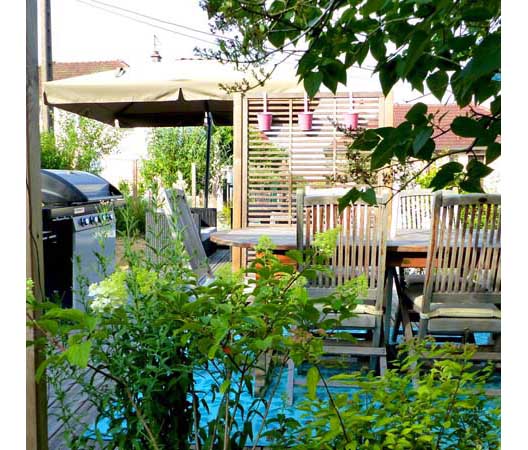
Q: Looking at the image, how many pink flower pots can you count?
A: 3